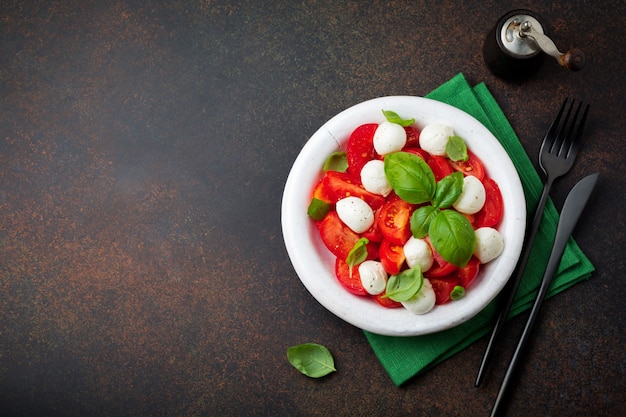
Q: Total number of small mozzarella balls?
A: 9